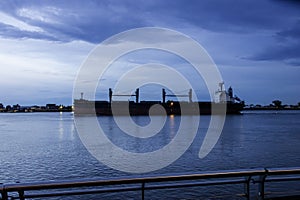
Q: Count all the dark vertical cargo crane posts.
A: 4